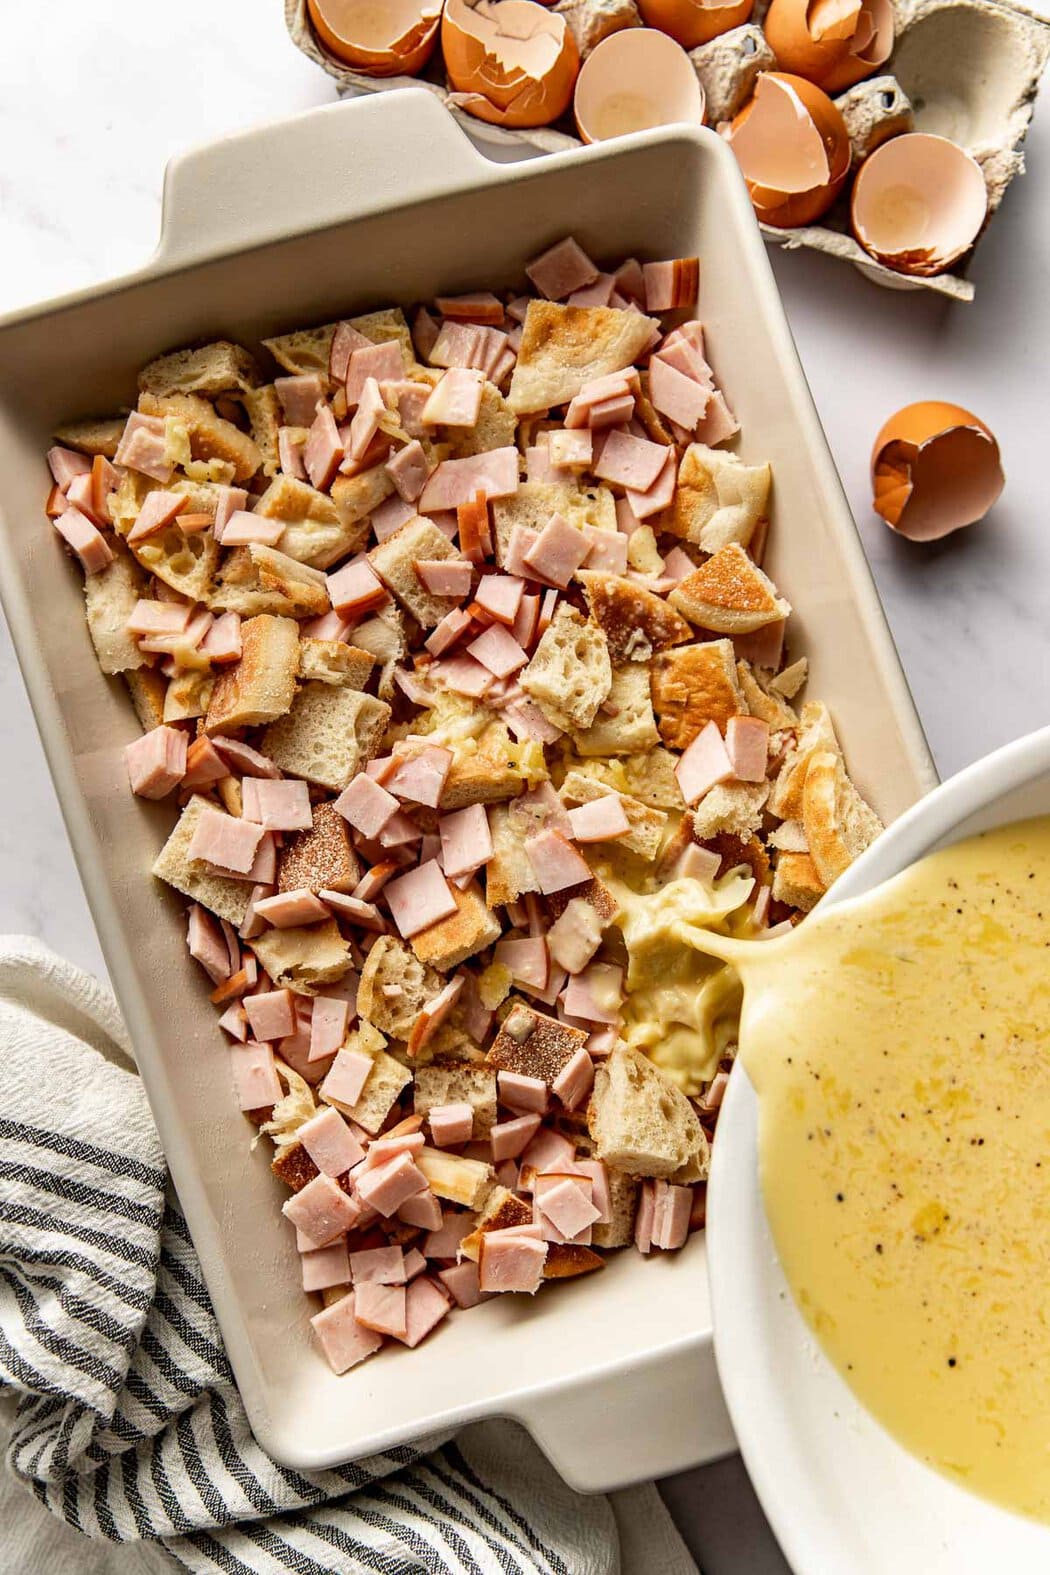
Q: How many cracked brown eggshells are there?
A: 8